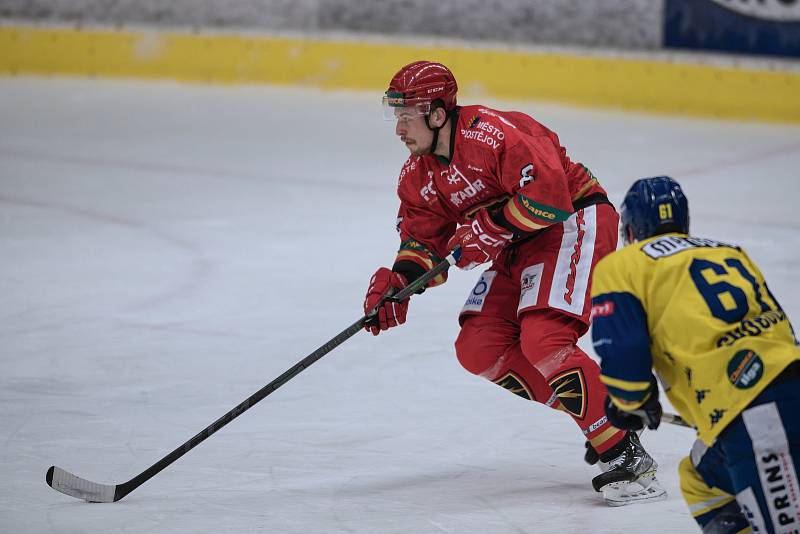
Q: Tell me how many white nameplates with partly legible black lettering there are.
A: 1